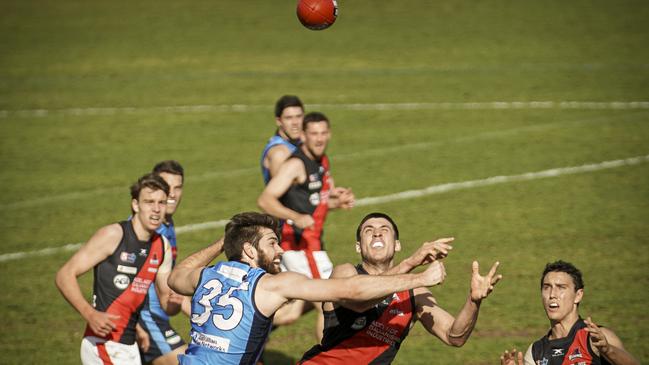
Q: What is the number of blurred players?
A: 2